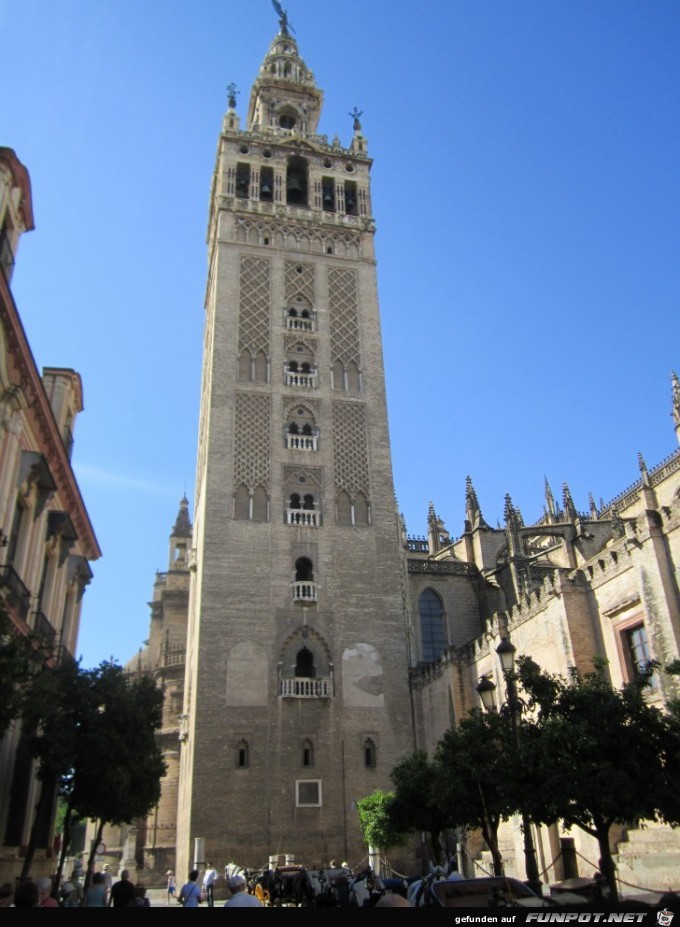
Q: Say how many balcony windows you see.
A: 6